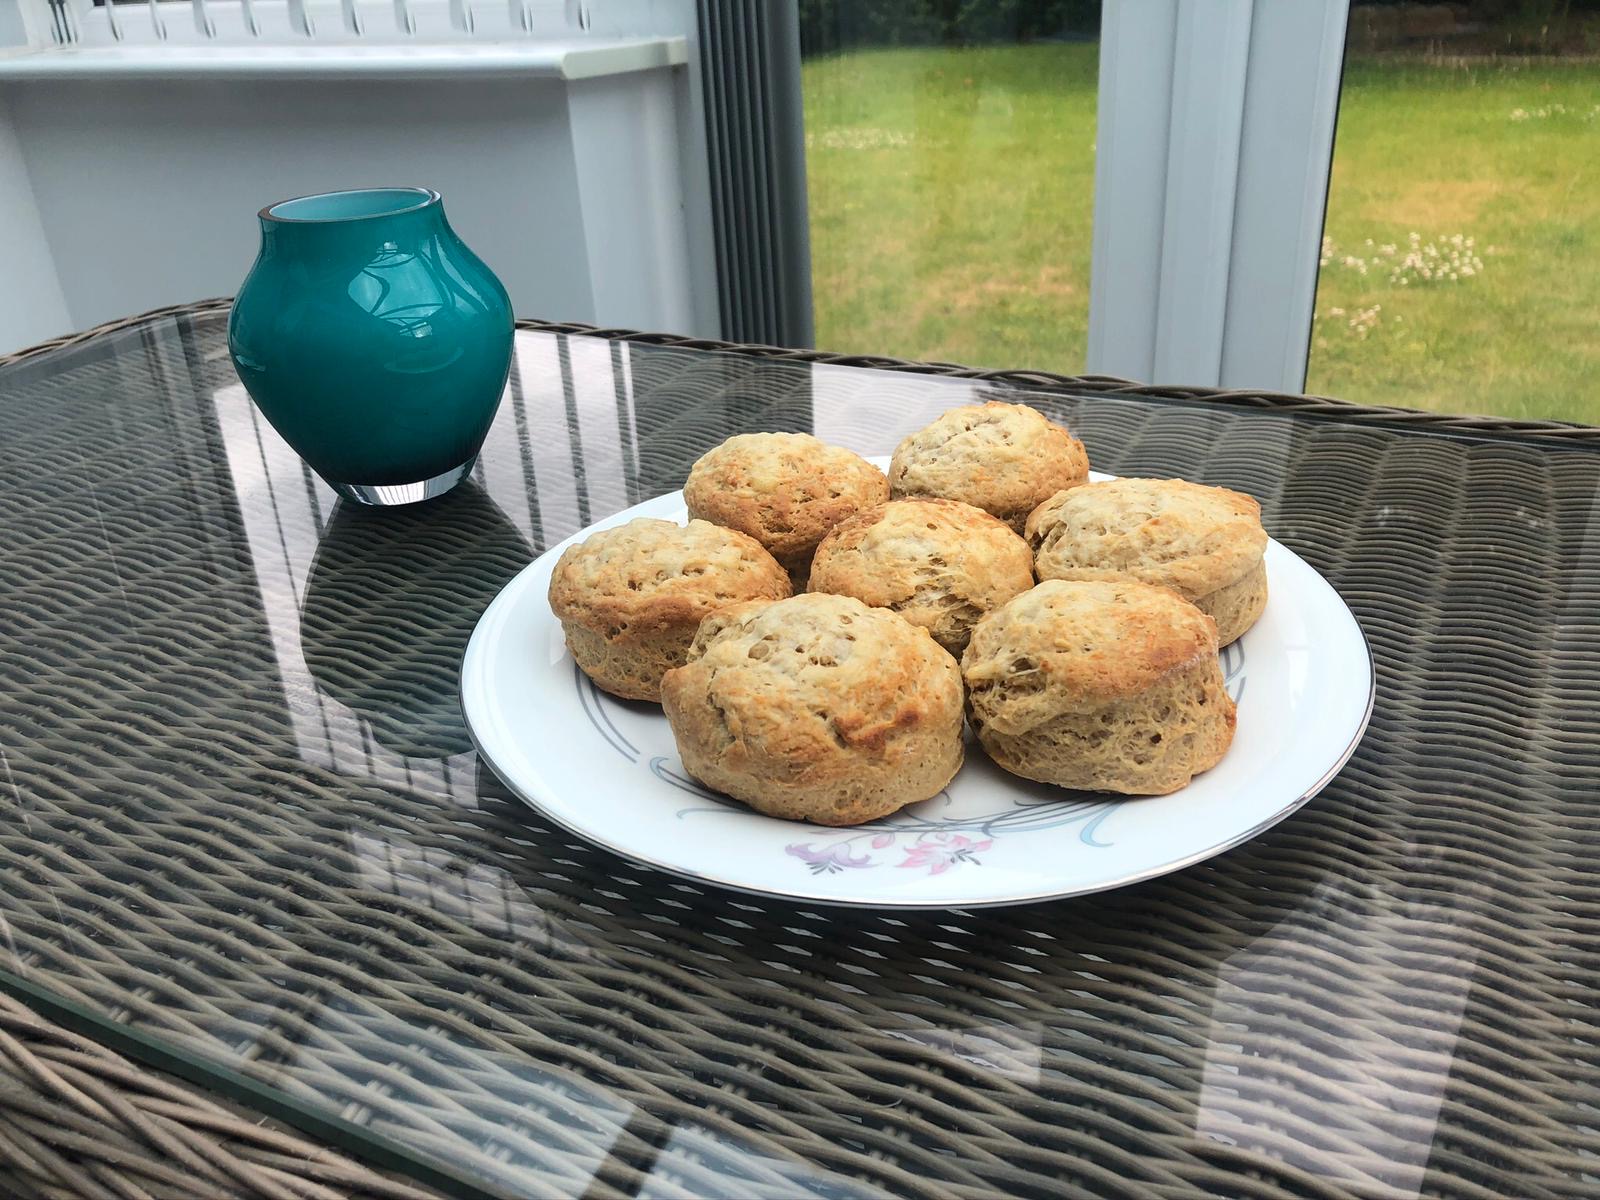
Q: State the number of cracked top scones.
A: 7